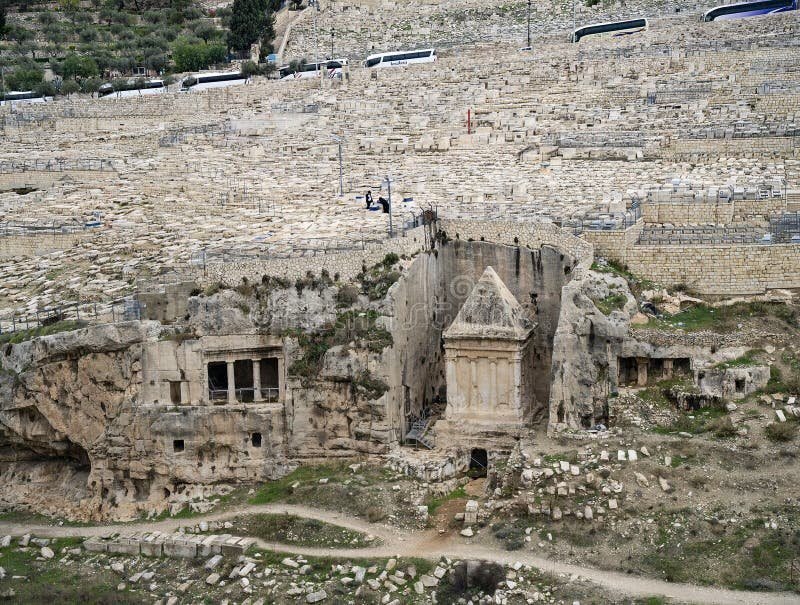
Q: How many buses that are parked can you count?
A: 7